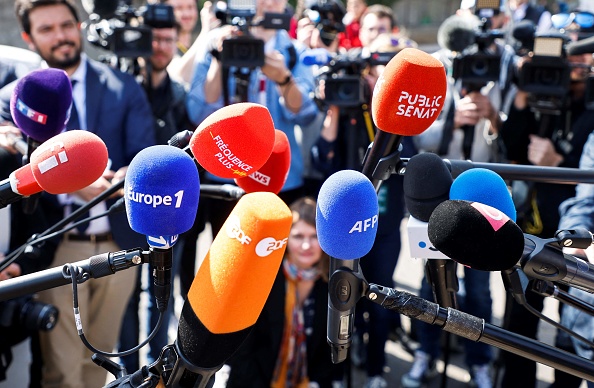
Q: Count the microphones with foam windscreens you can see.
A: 11